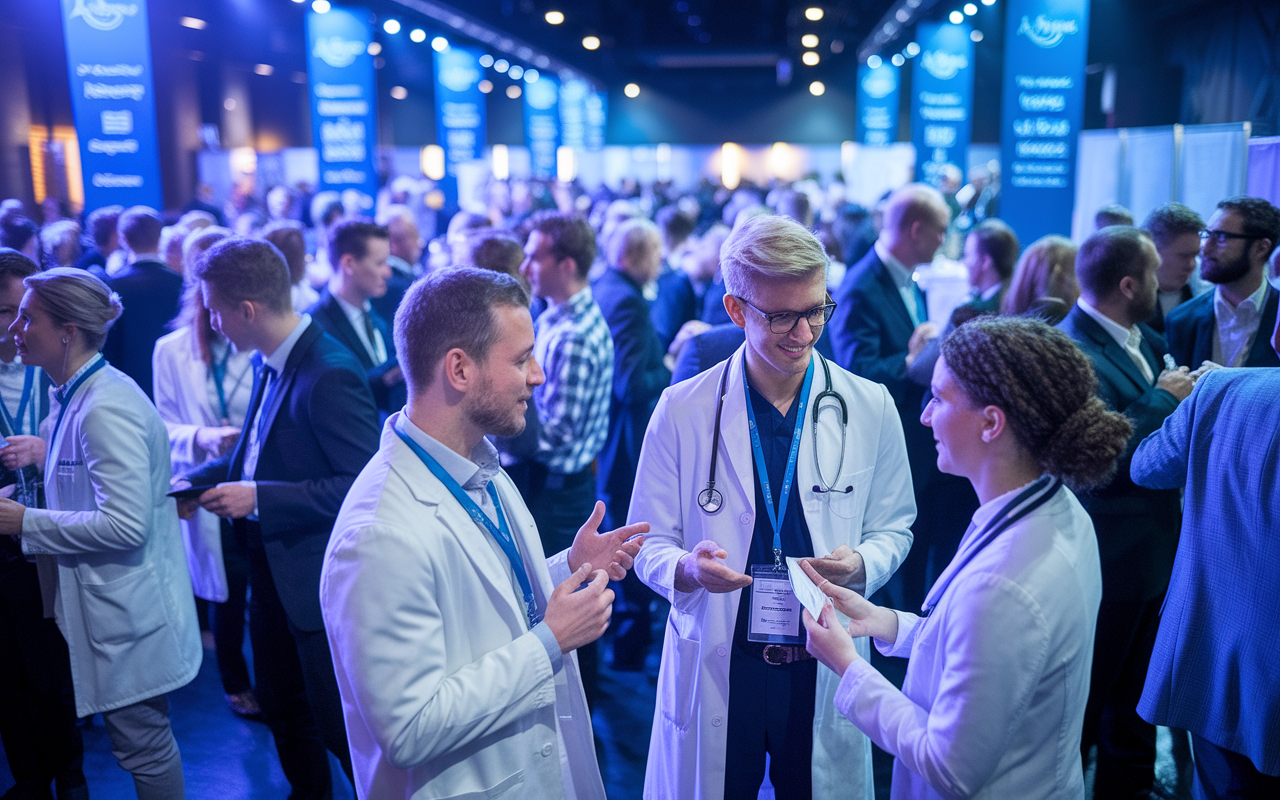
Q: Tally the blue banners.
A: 9